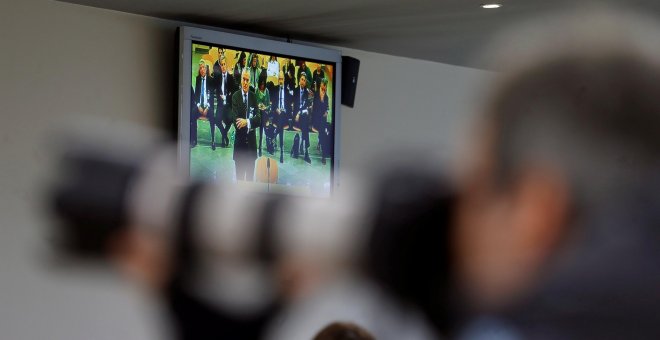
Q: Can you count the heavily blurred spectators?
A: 1